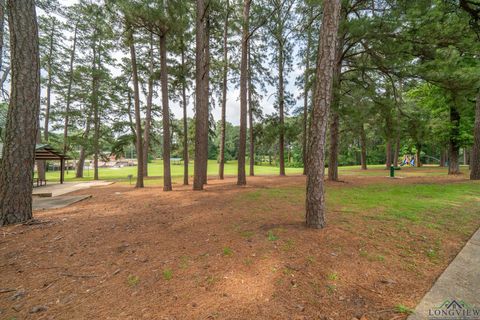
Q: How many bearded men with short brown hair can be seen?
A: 0